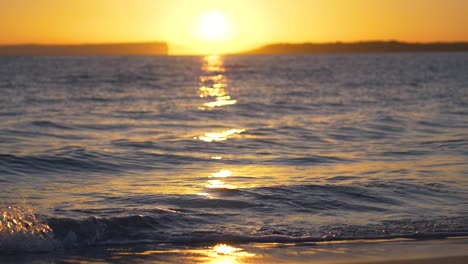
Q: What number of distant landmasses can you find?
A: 2